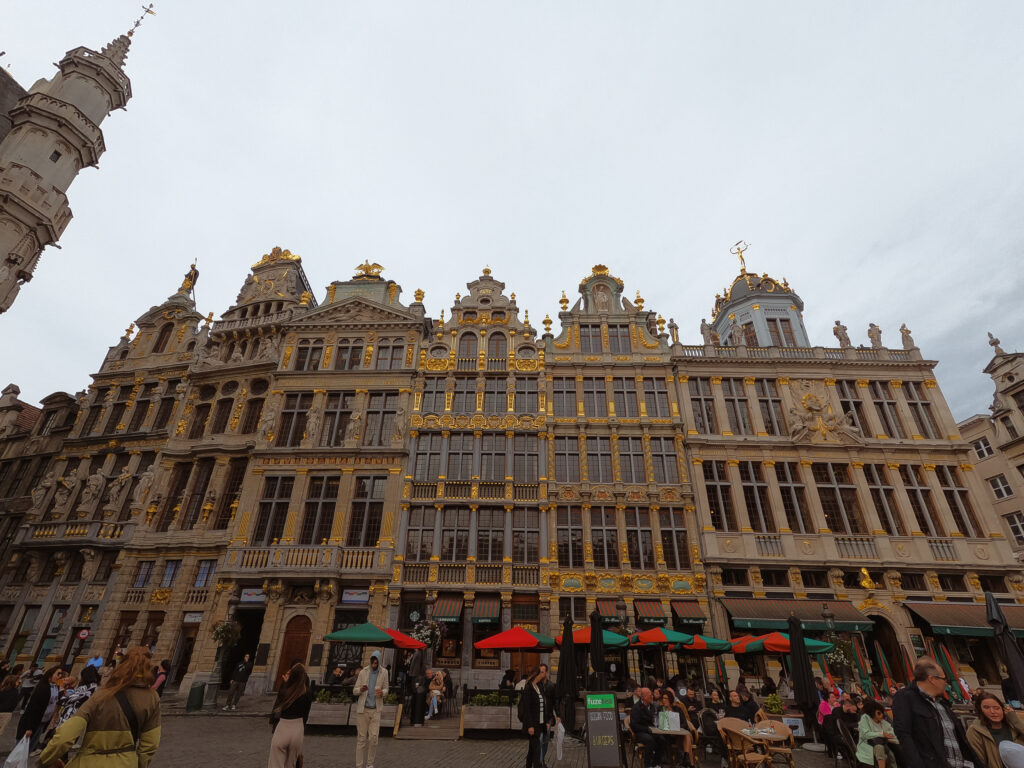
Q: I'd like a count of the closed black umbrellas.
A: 4